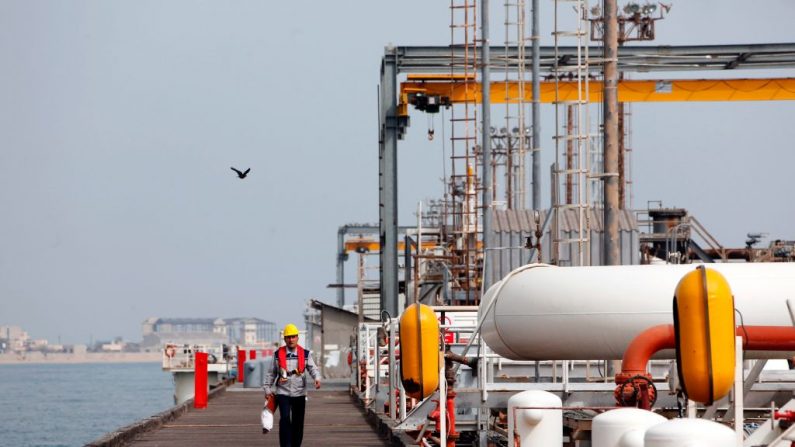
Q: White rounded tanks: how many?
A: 4